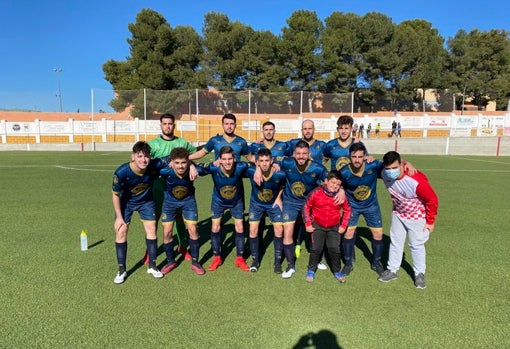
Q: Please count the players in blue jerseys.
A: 10